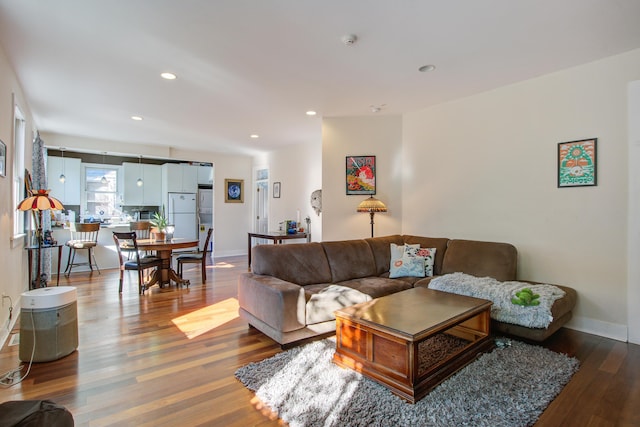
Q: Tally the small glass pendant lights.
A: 3